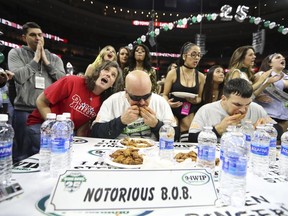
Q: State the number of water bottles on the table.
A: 12